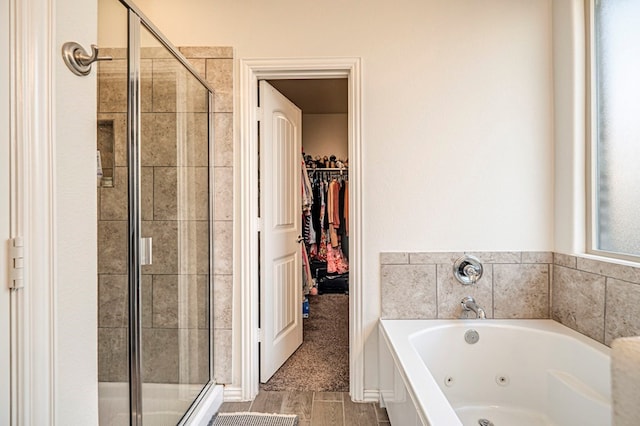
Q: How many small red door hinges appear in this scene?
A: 0